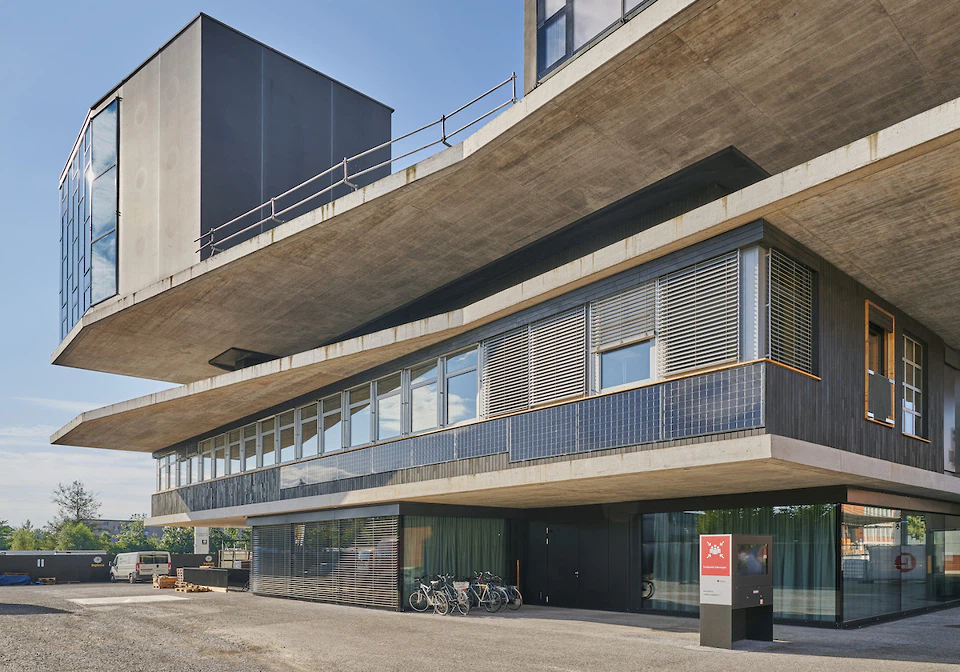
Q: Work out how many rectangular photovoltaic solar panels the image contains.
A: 9